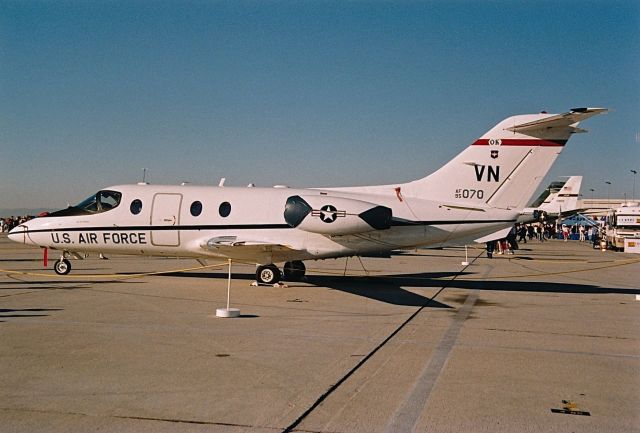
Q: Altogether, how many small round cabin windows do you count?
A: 3